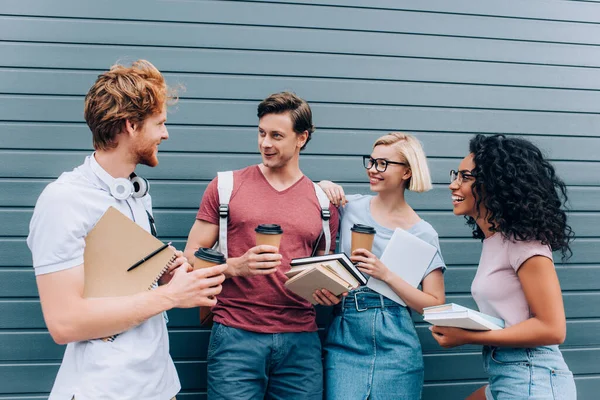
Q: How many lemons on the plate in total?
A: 0